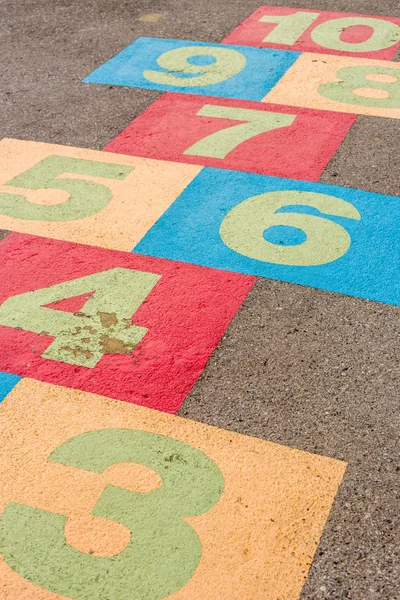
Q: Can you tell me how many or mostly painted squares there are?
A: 8